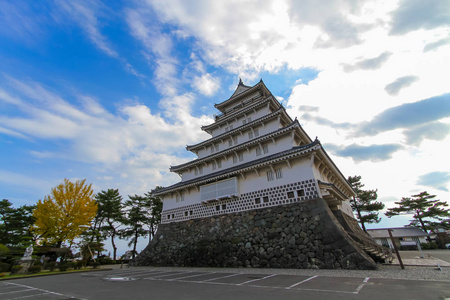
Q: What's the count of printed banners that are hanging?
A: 0